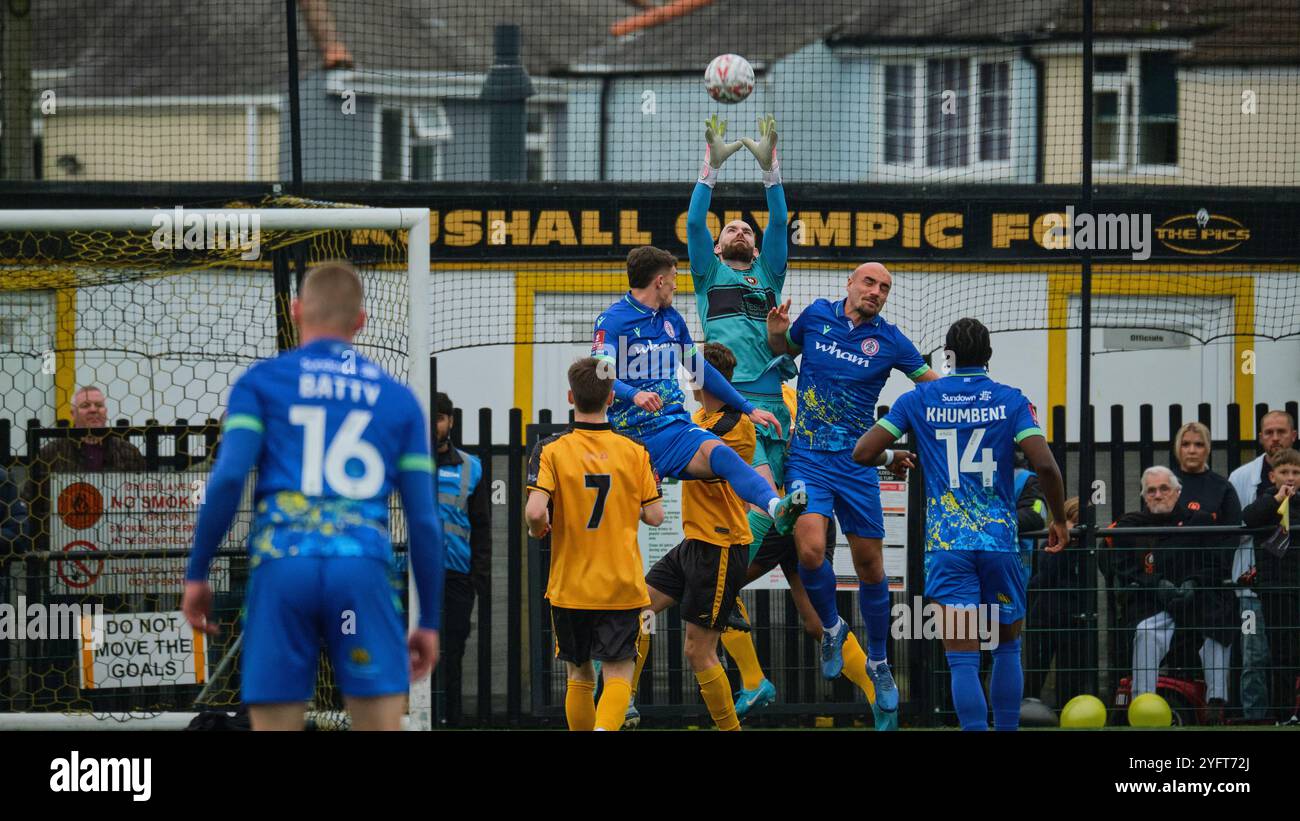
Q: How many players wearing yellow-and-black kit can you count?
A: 3